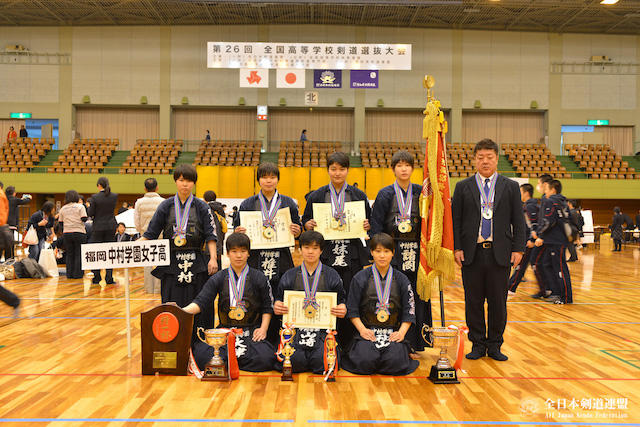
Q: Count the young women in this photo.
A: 7